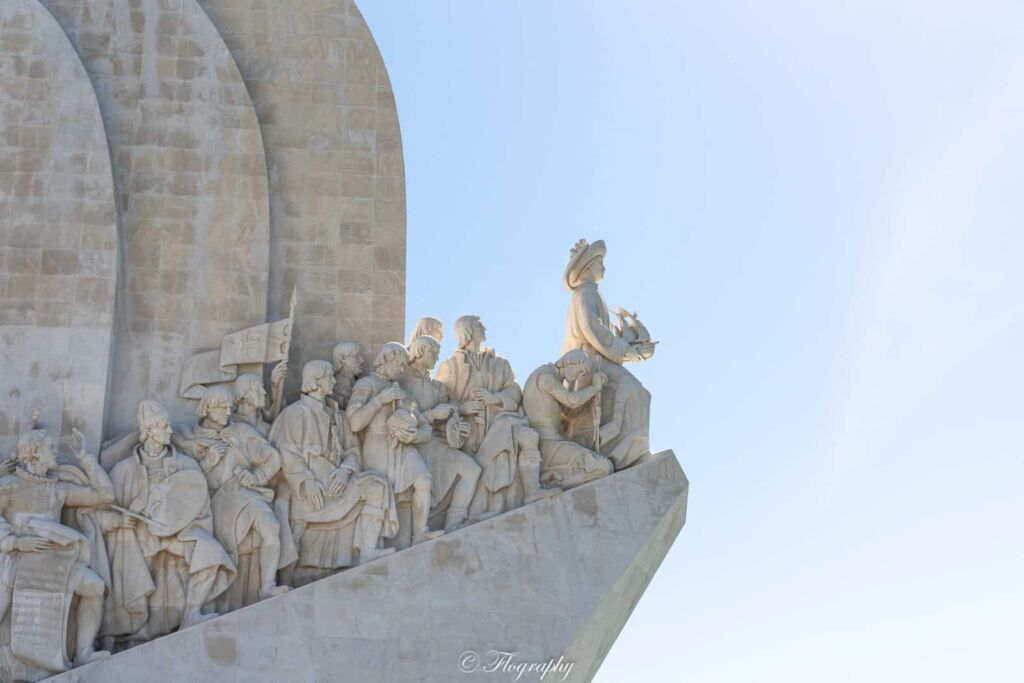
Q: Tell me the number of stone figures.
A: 12